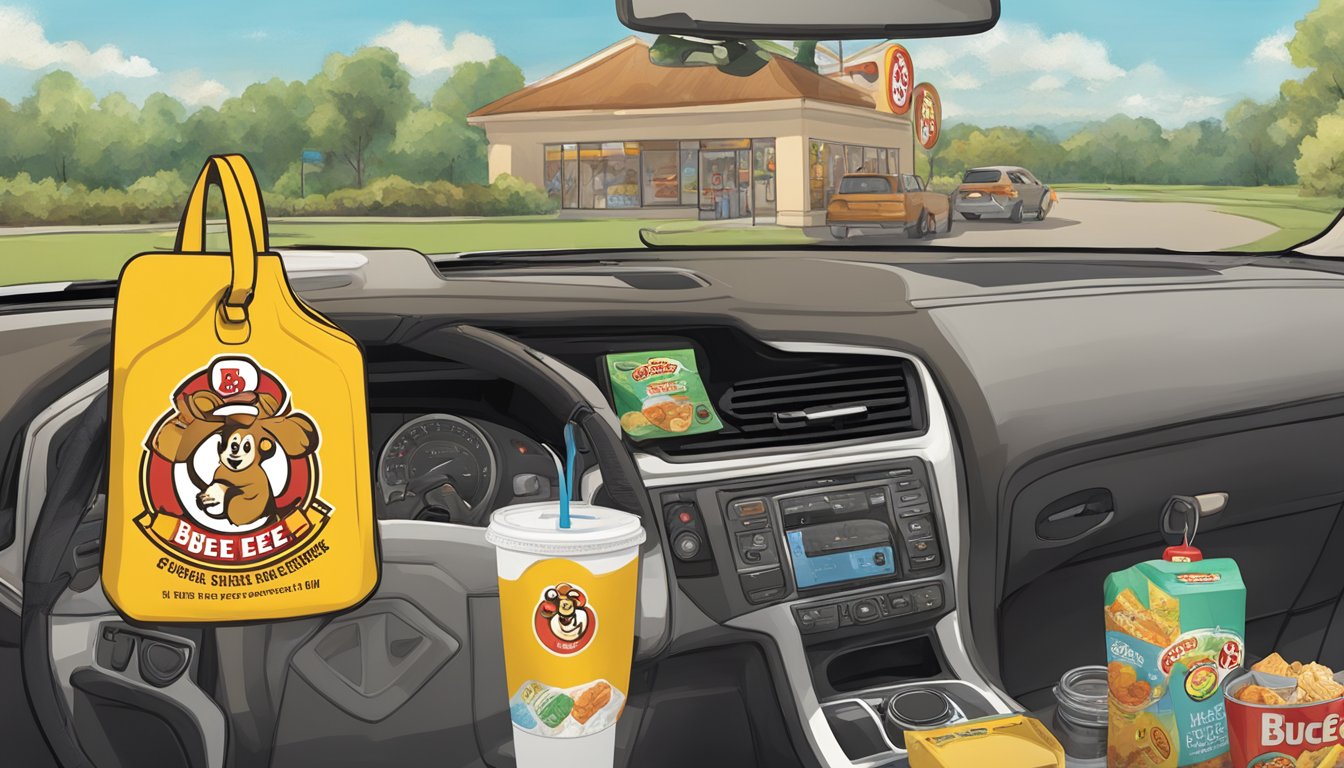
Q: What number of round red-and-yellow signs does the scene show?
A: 2